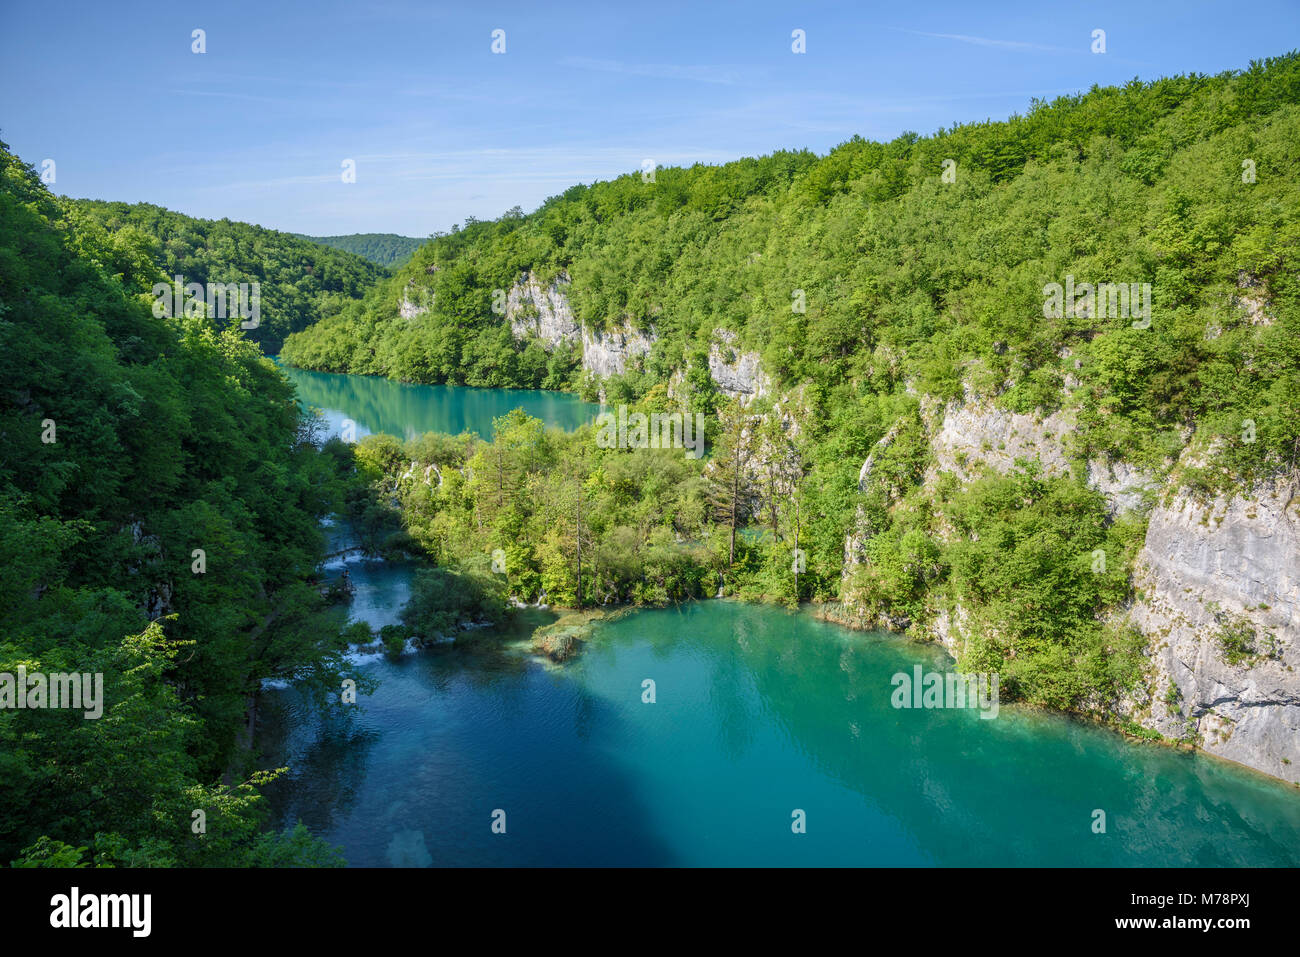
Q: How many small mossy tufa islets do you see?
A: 1